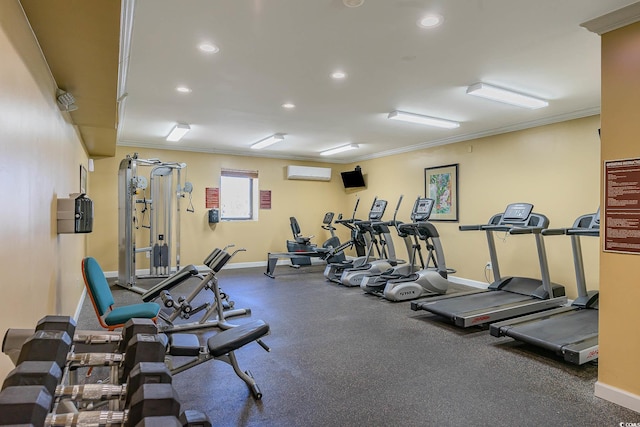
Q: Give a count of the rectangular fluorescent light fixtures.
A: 5